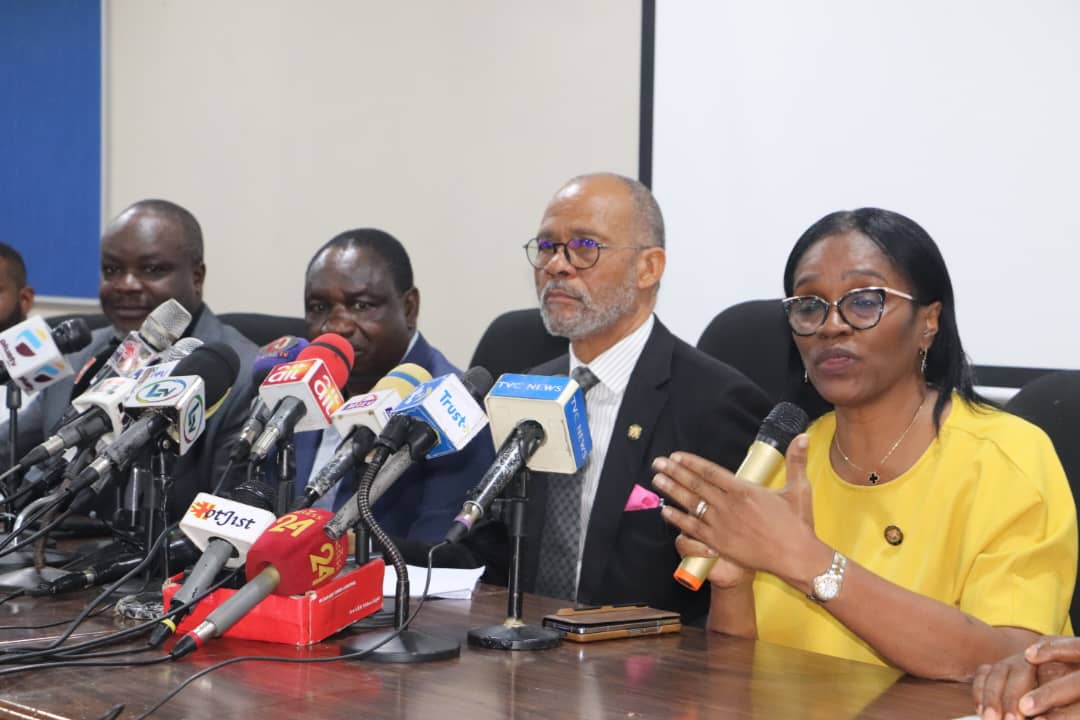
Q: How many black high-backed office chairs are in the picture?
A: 5